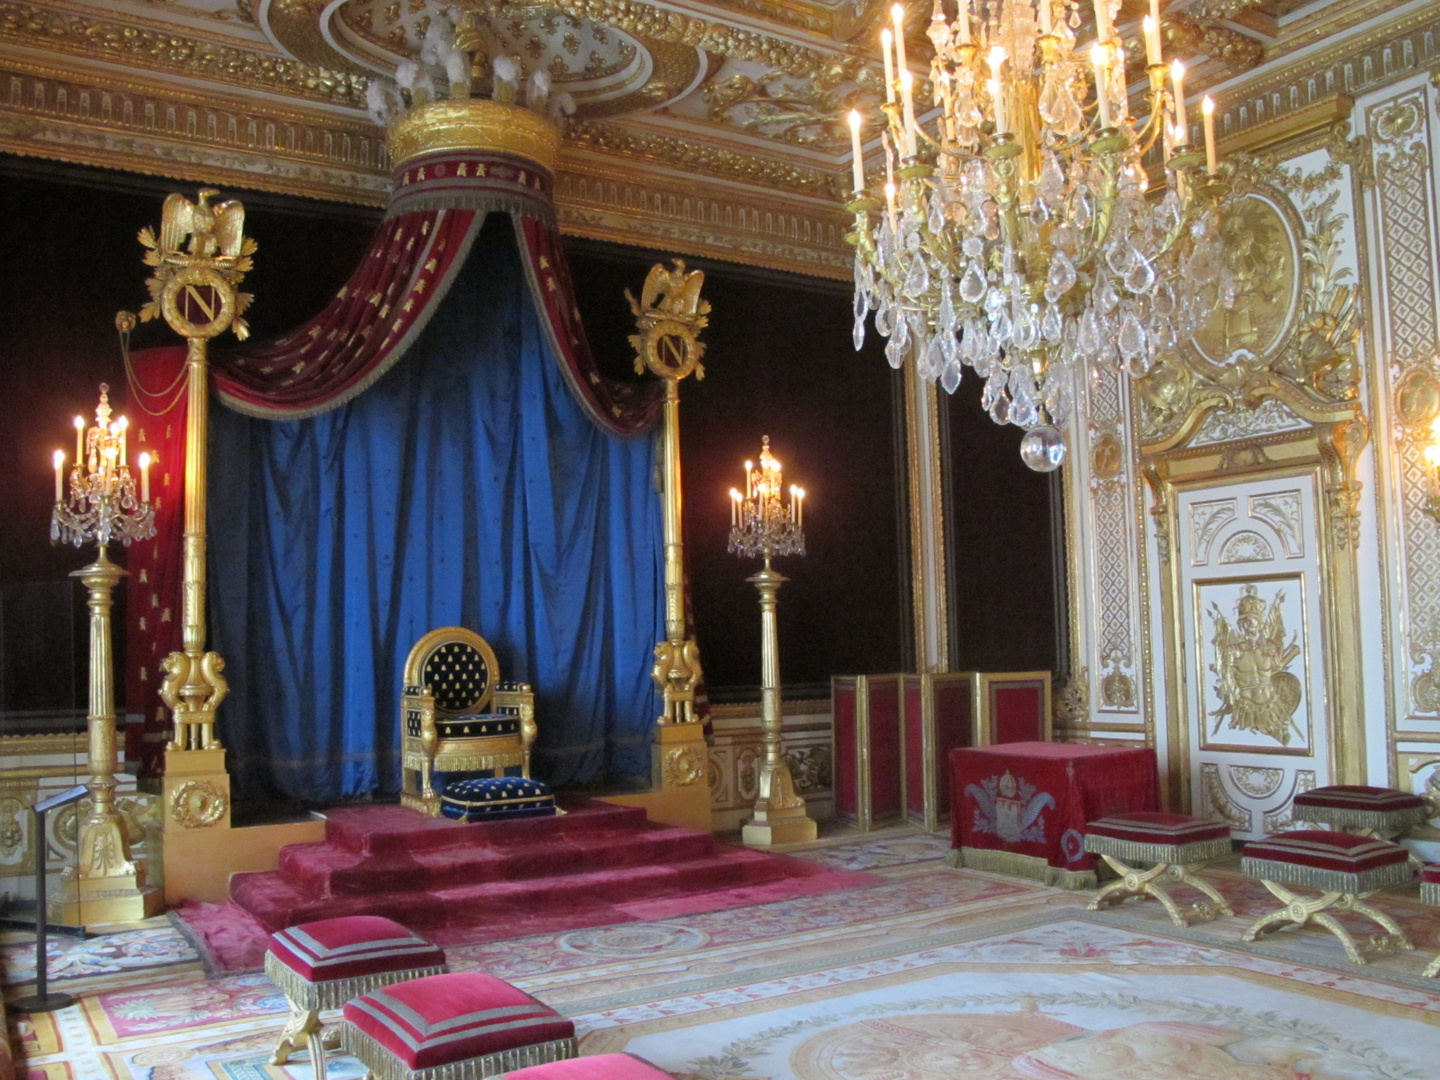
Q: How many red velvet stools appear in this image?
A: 7